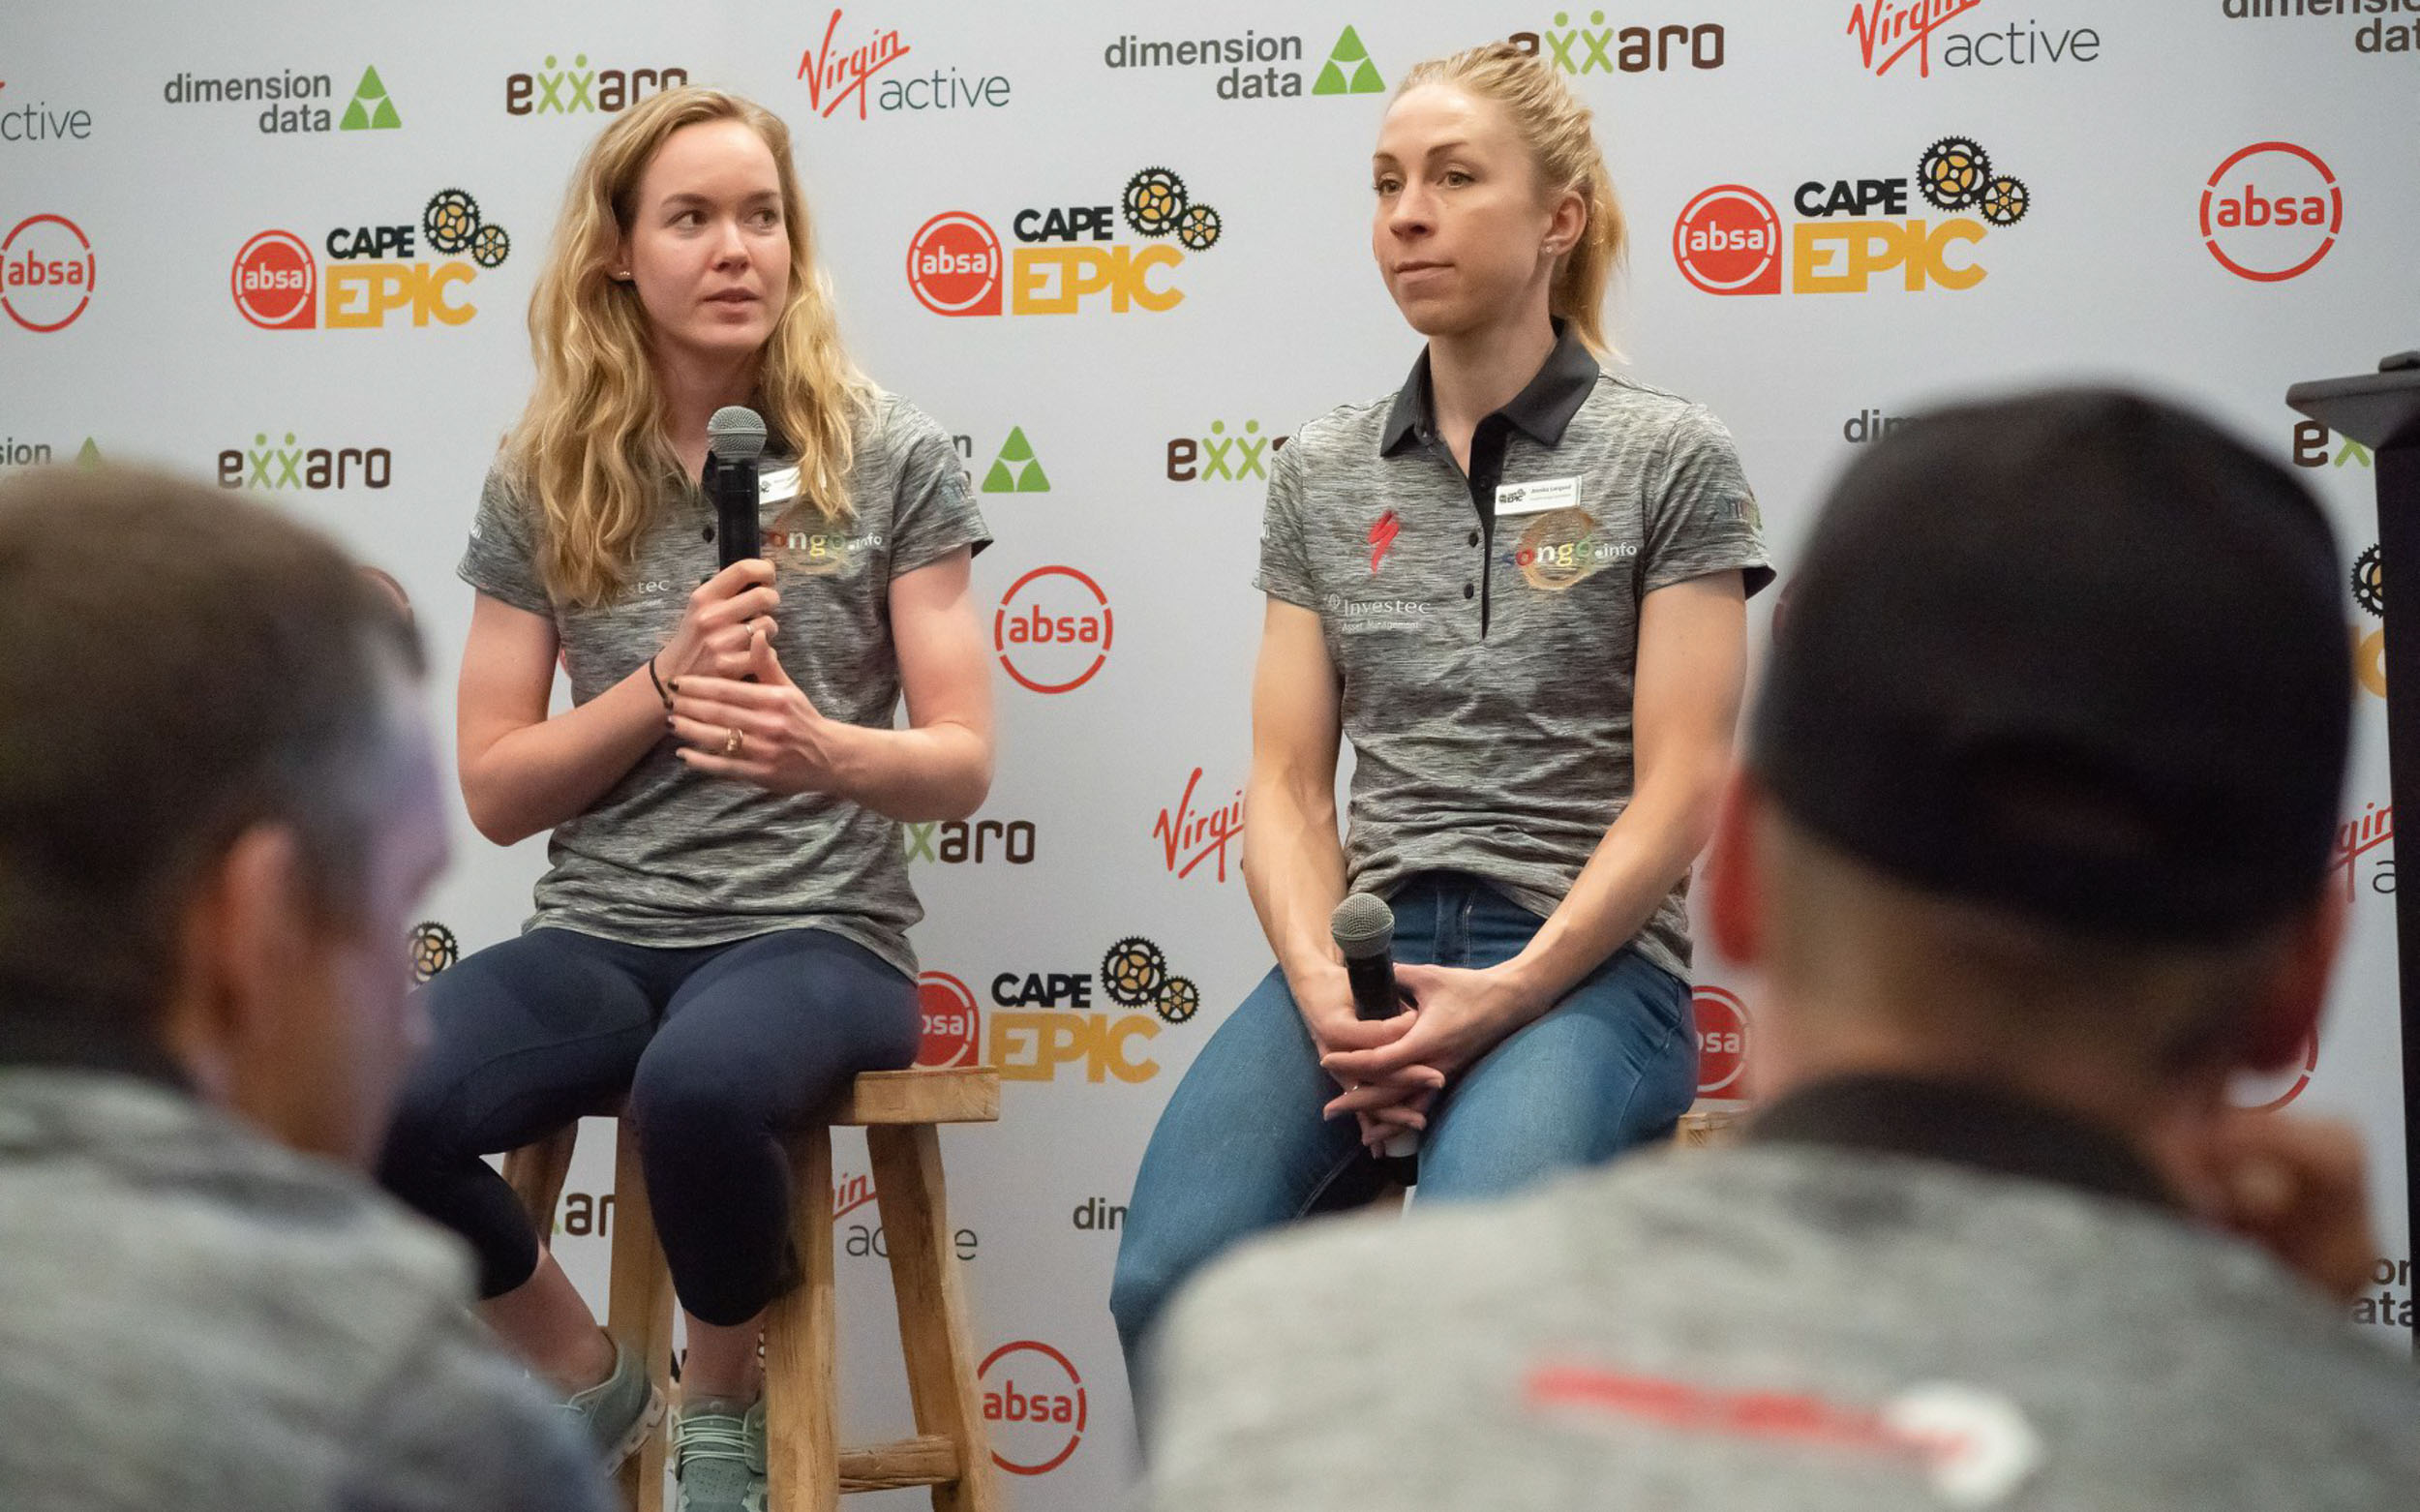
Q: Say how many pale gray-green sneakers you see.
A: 2